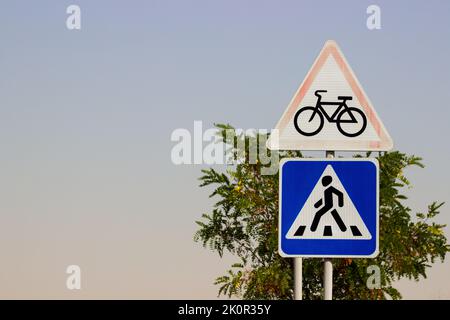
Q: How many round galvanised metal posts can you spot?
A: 2